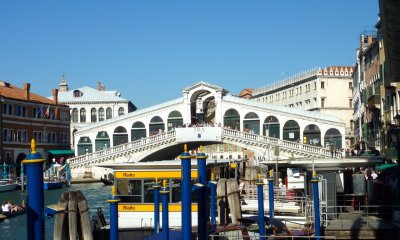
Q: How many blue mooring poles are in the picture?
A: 10